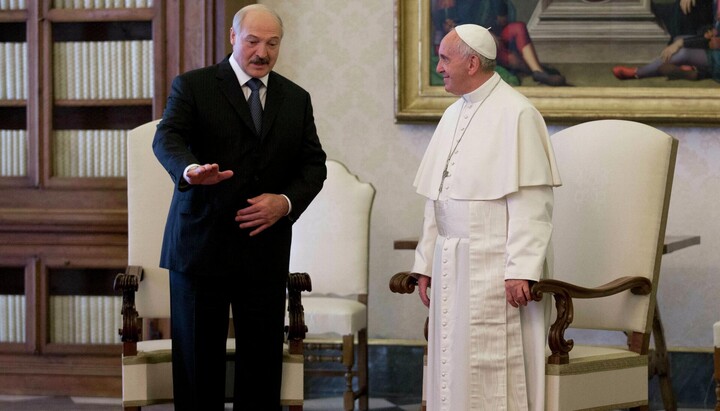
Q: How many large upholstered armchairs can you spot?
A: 2